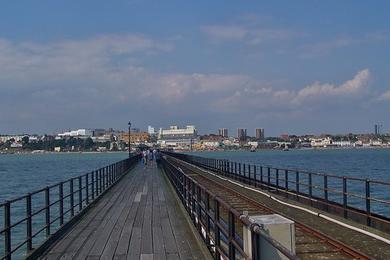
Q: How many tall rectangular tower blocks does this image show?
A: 3